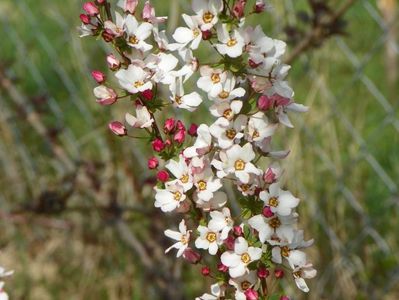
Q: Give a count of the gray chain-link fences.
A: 1